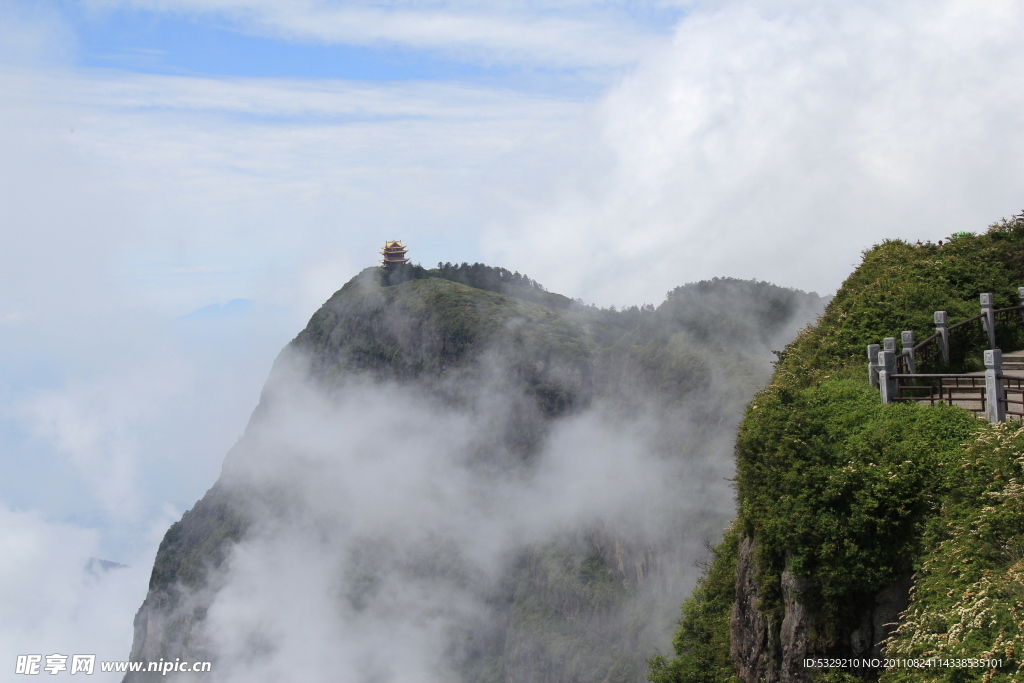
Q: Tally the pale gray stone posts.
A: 8